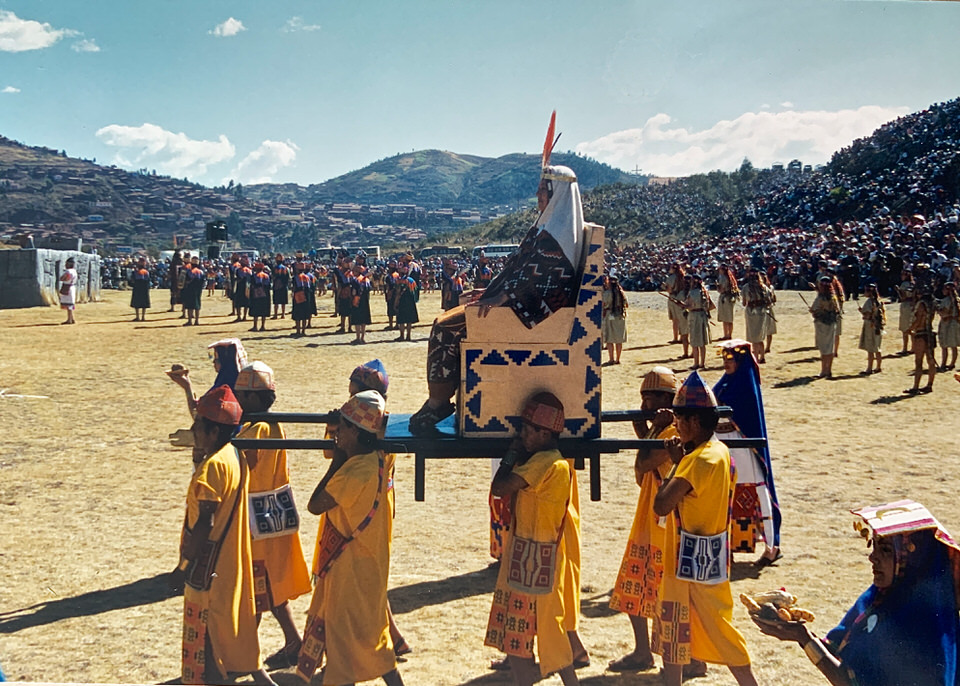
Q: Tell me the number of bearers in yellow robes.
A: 8